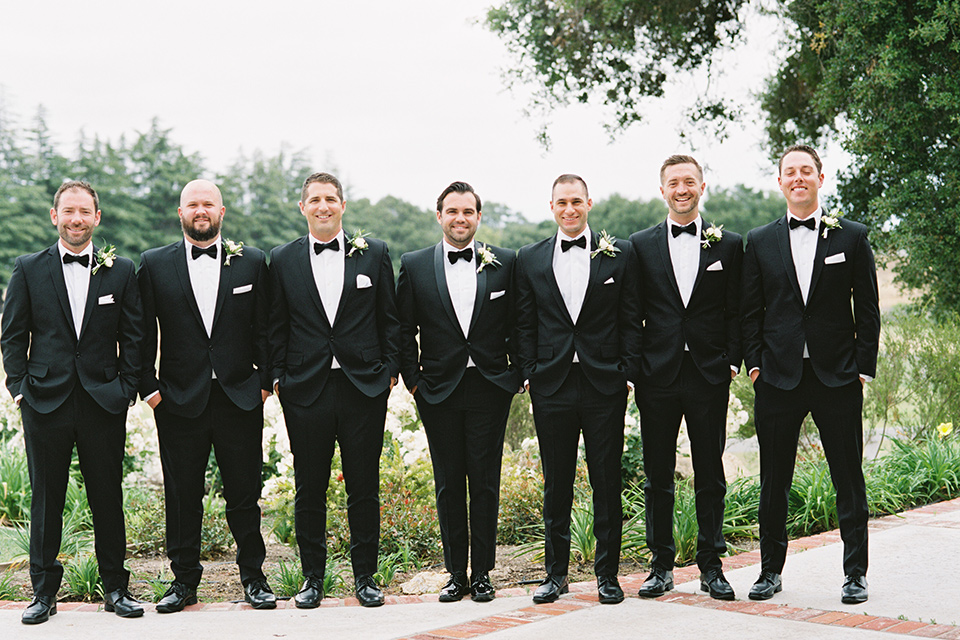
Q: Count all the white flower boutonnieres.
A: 7